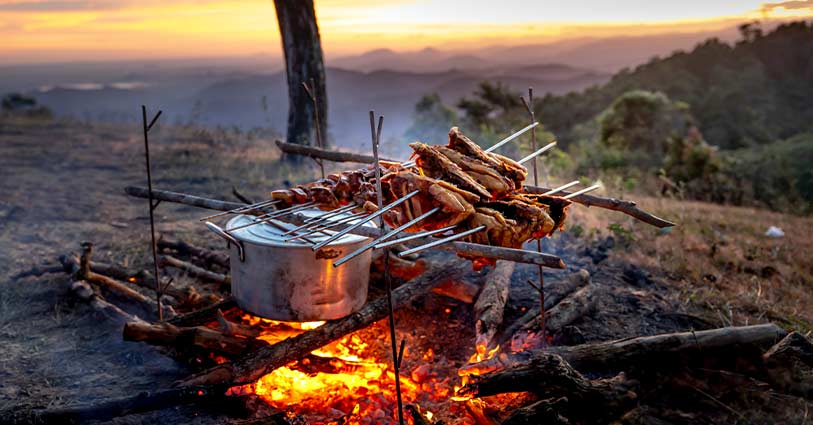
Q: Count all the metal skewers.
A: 12